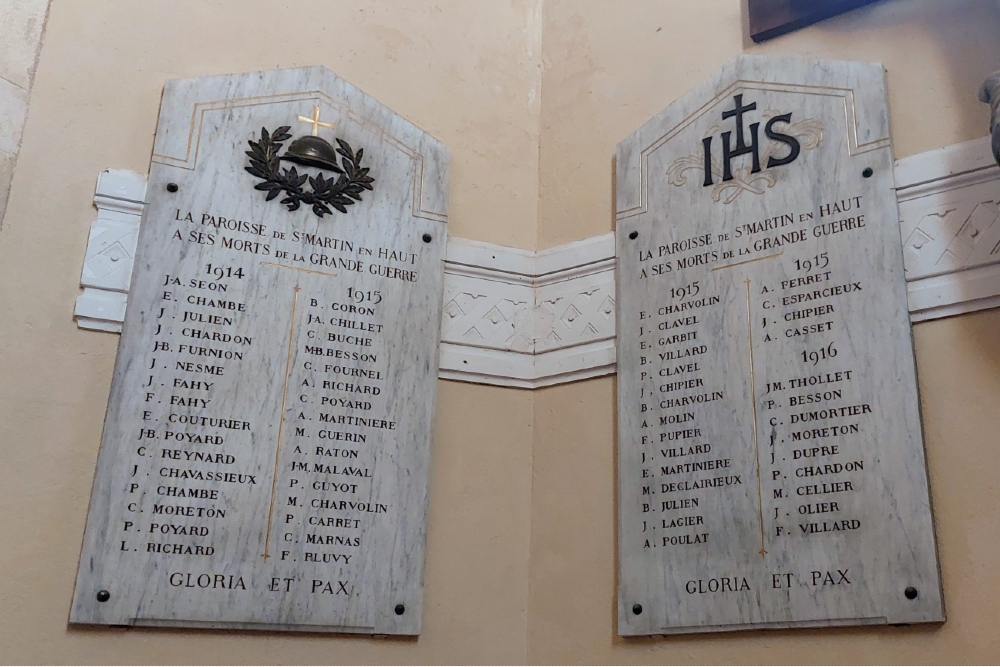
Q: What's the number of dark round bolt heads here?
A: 8